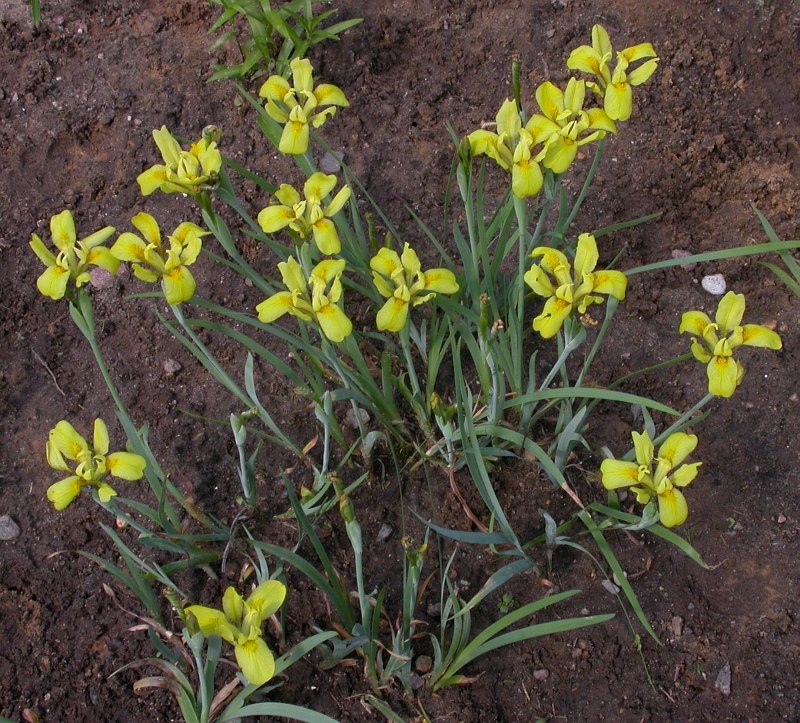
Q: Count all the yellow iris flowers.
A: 15